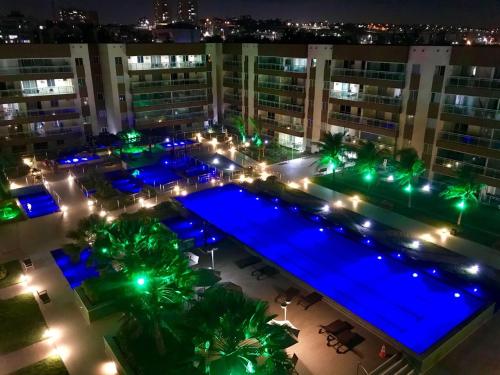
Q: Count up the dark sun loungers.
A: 6